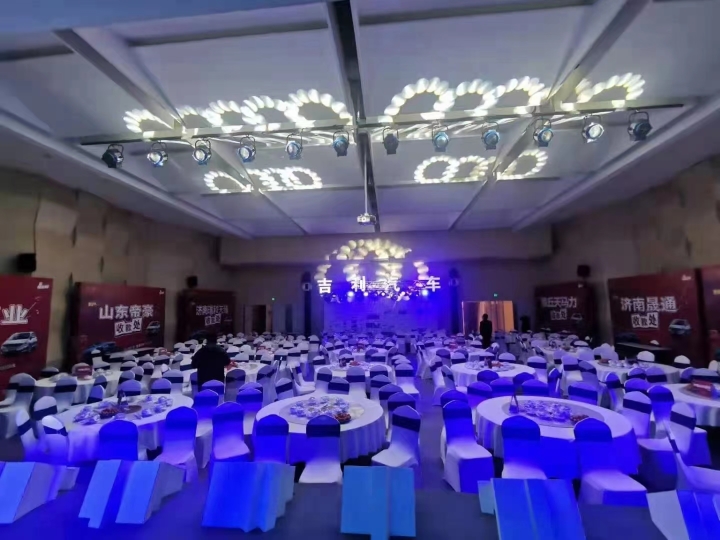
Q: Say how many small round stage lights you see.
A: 12